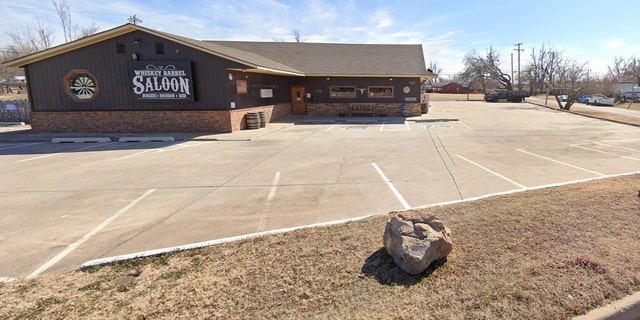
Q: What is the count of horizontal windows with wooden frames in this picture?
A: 2